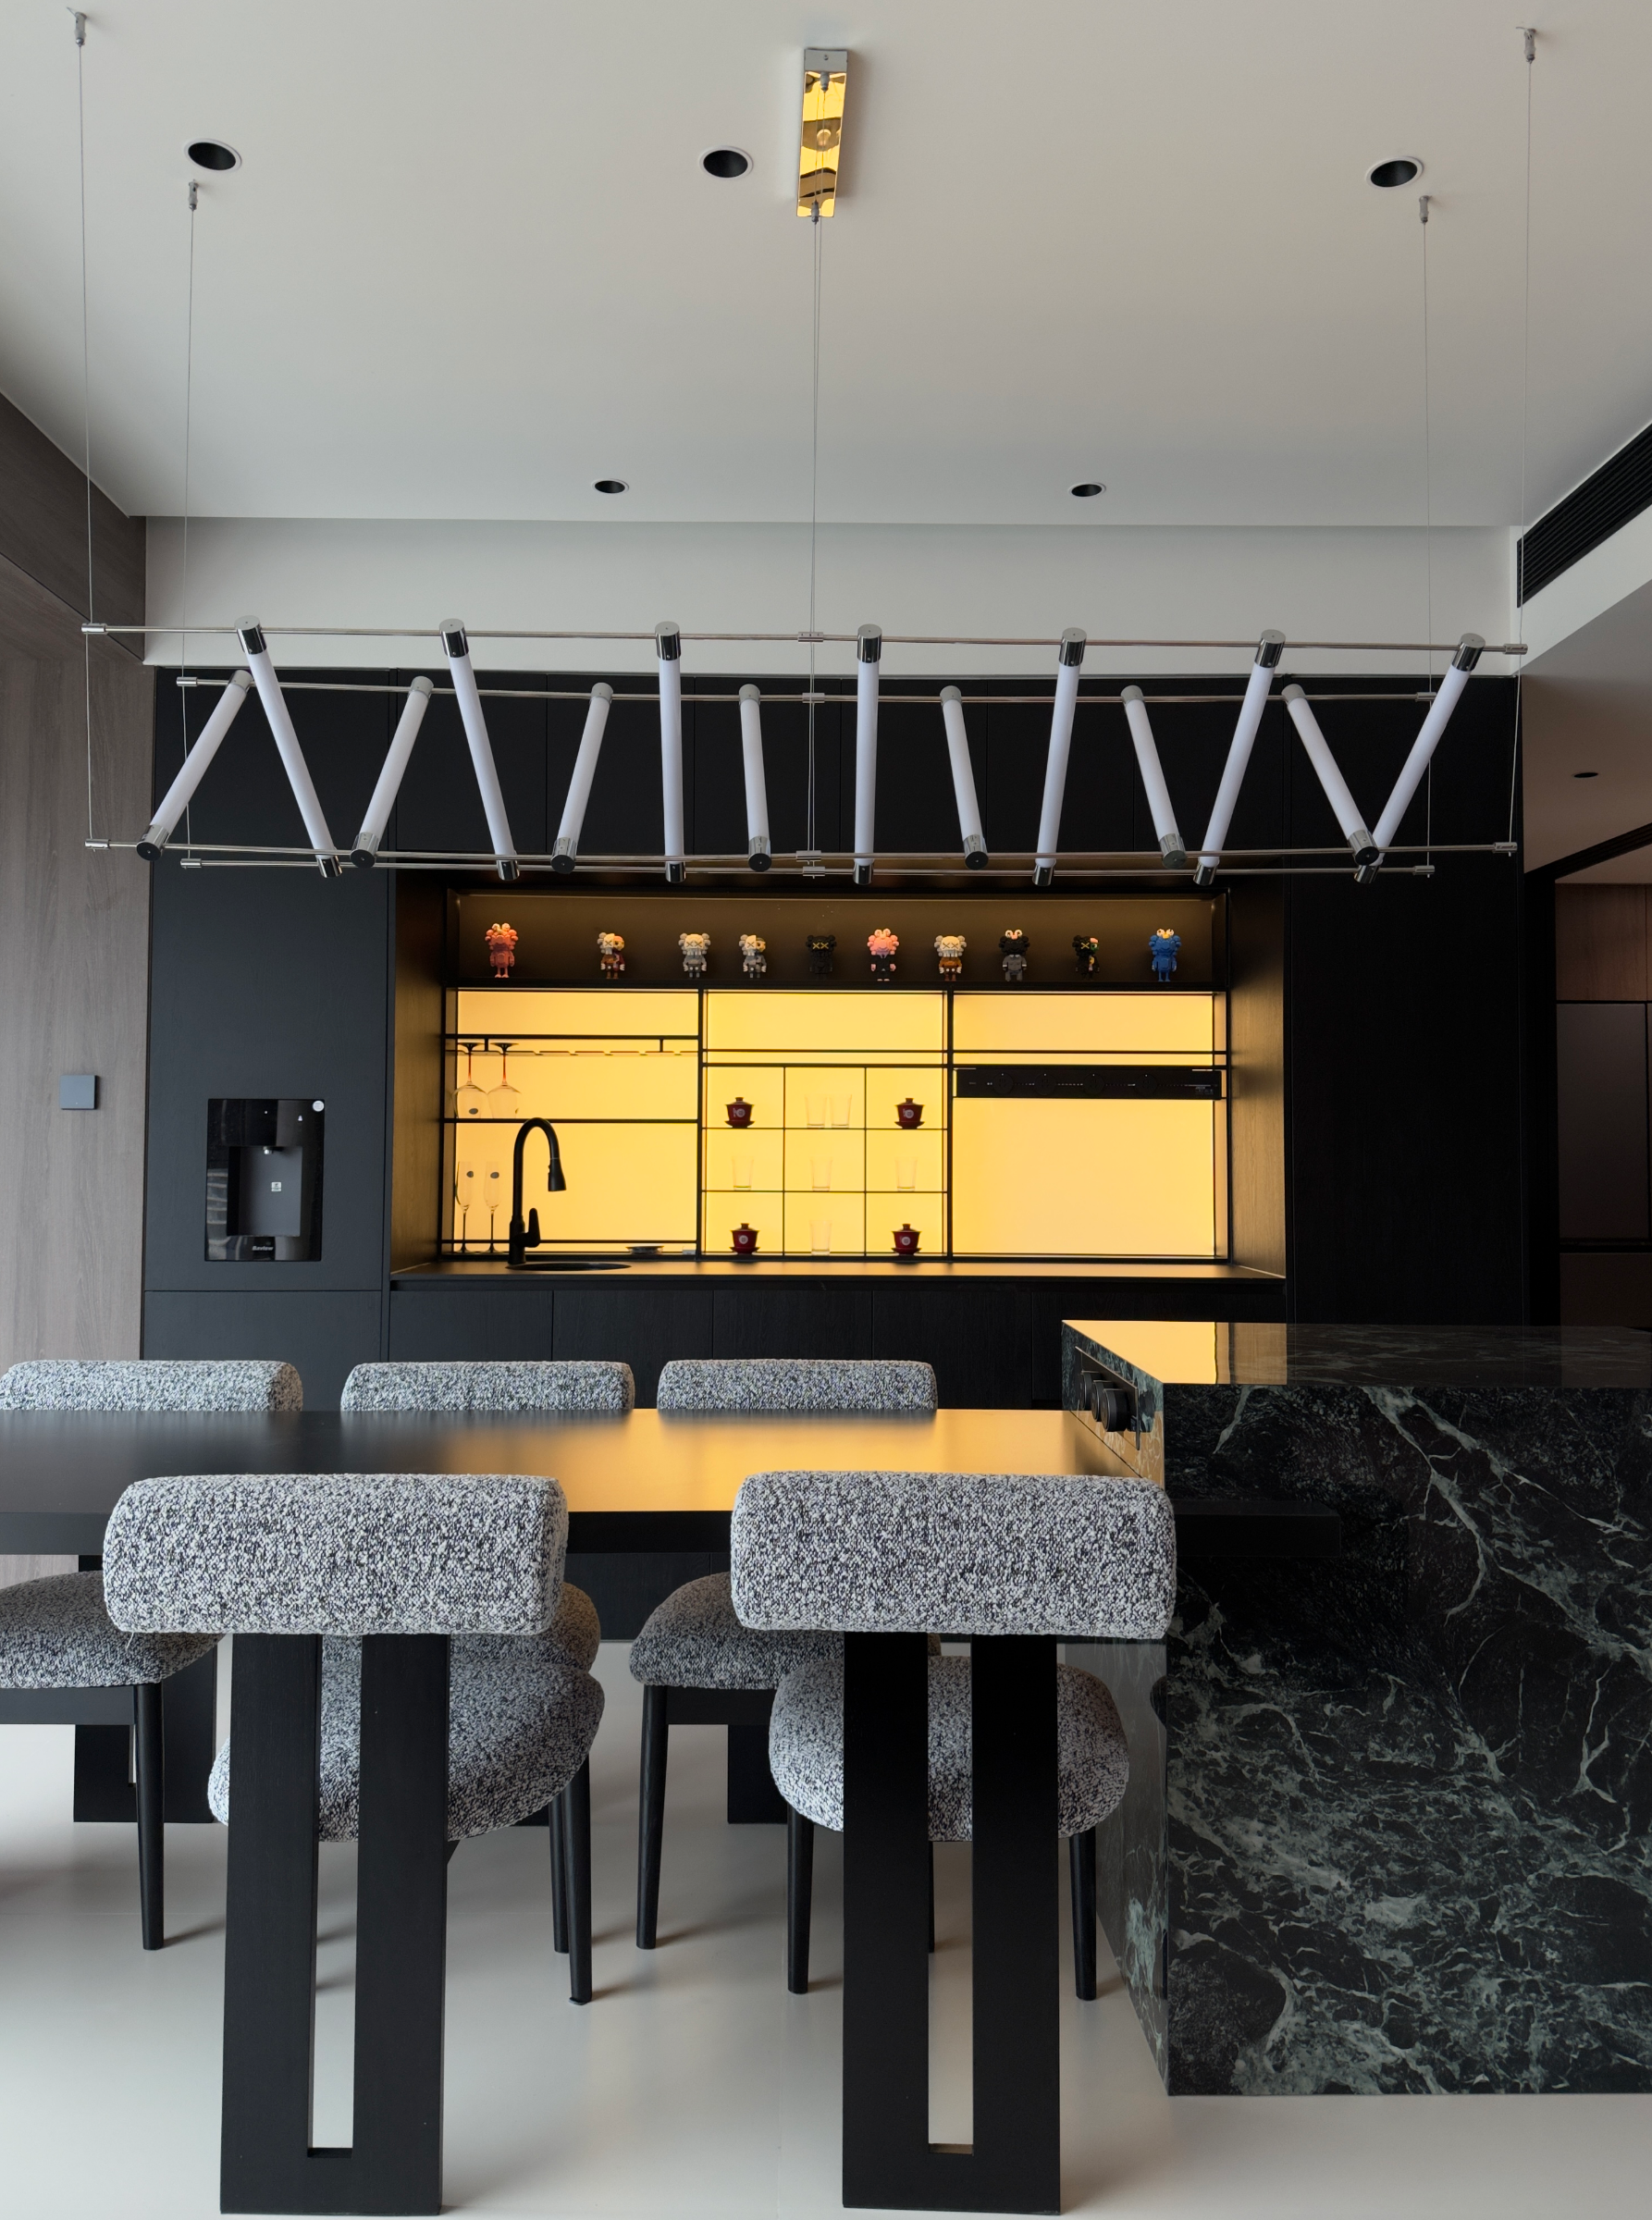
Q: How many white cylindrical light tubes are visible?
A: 14